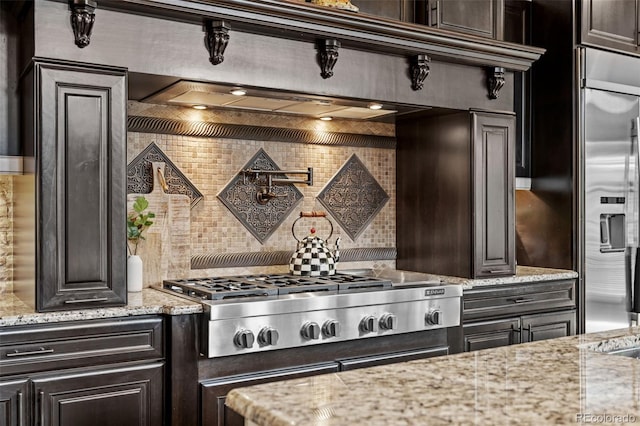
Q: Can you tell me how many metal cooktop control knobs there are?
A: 7